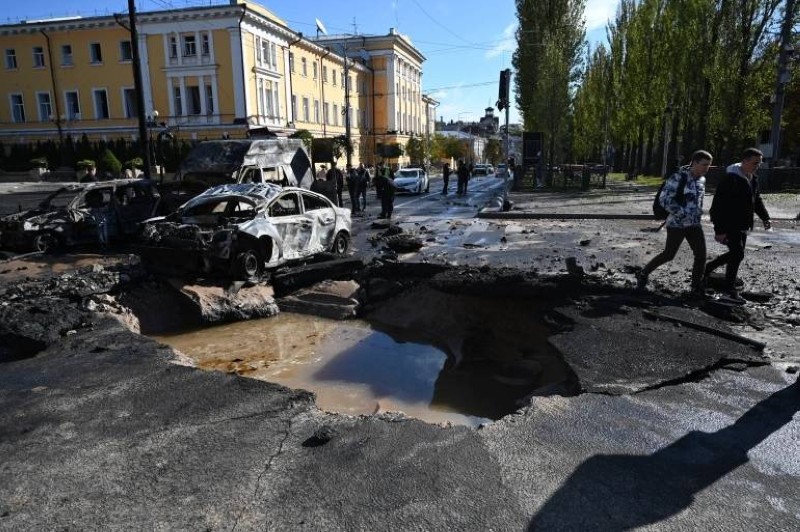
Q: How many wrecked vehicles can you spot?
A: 3